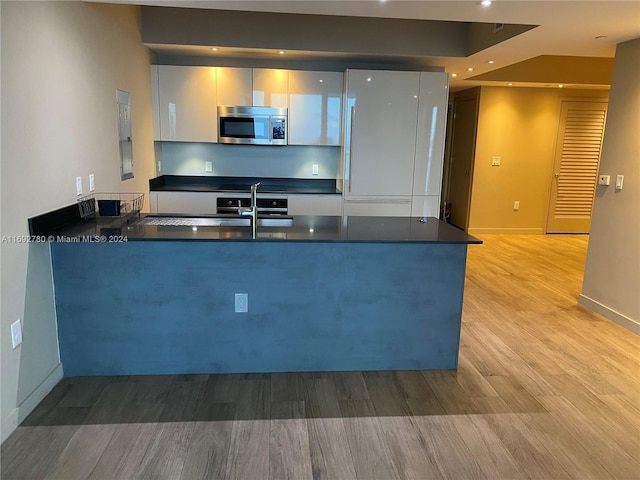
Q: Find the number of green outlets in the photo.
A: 0